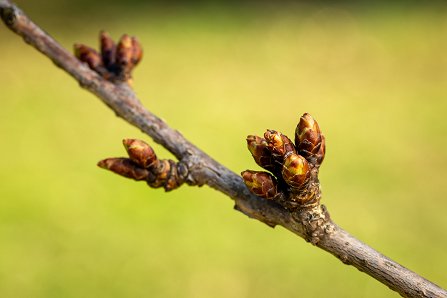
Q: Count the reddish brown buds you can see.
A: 11